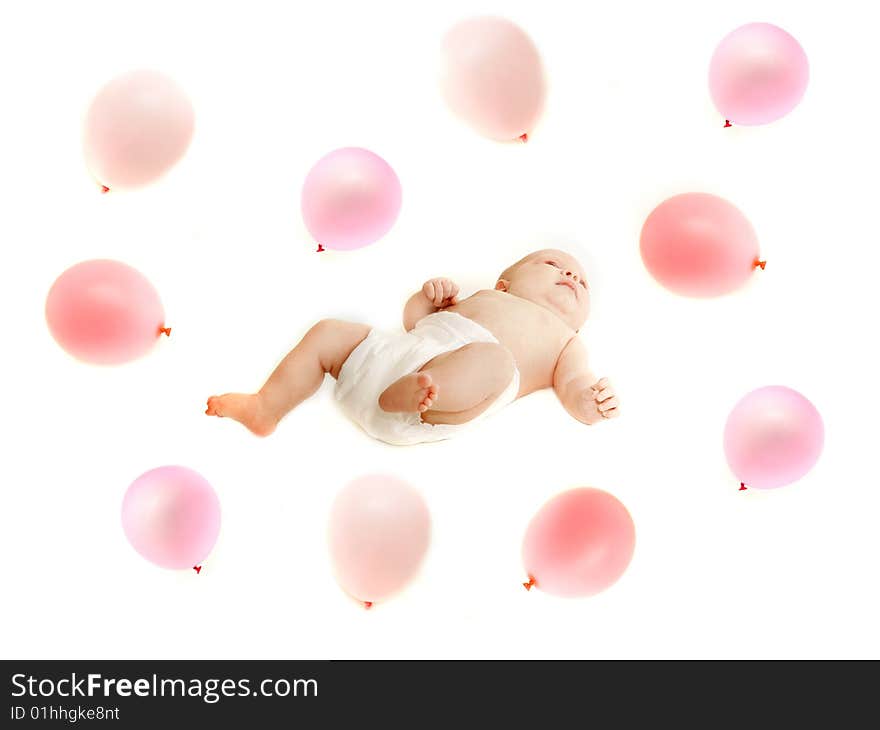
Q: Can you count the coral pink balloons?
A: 3